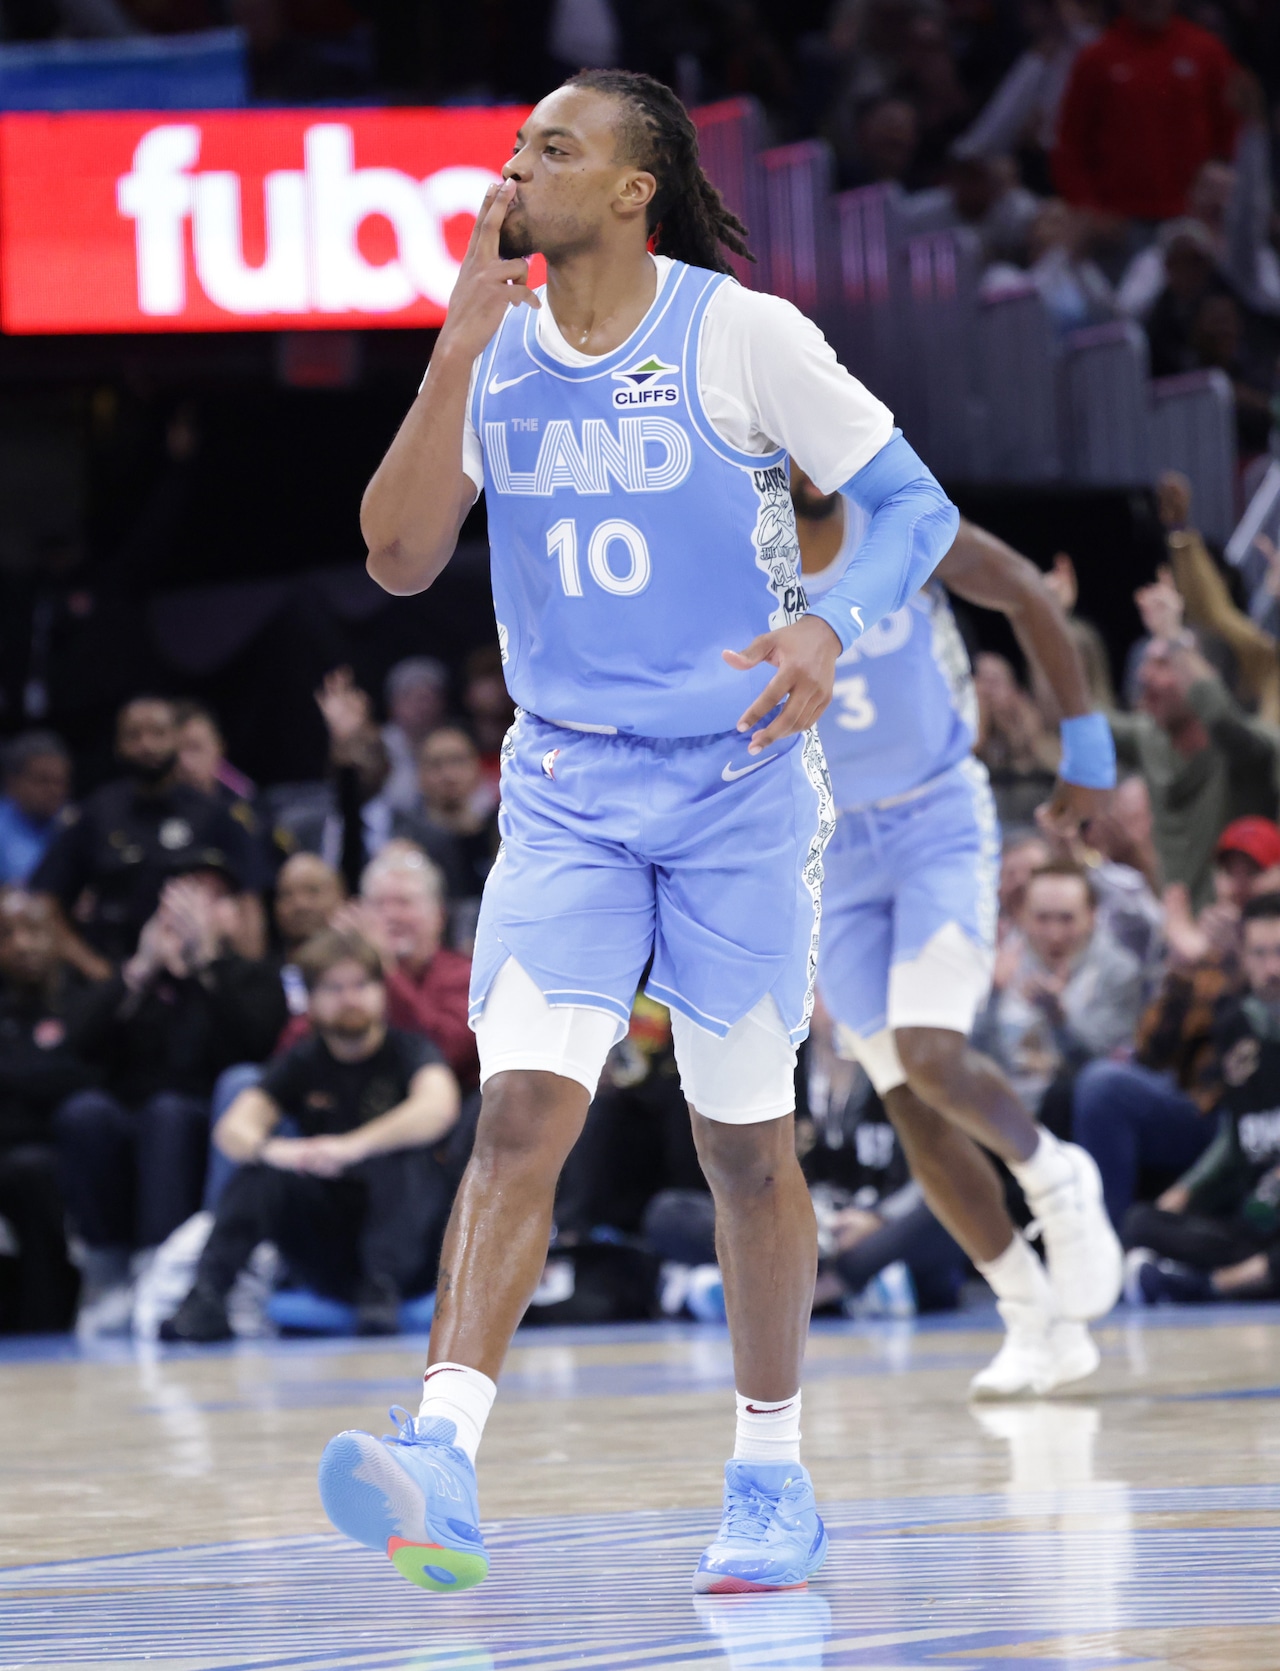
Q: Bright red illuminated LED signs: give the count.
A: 1